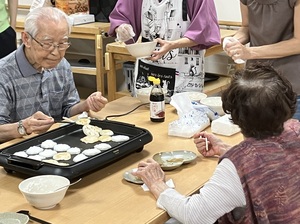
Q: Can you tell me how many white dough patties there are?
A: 11